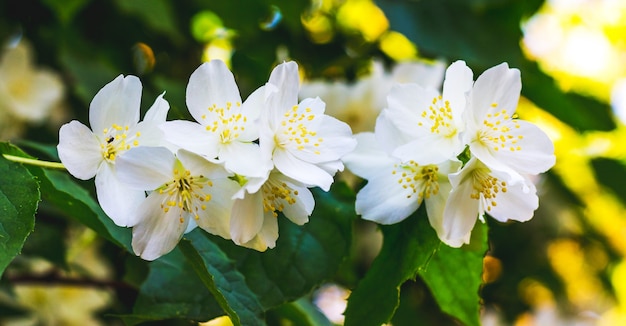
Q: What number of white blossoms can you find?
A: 9